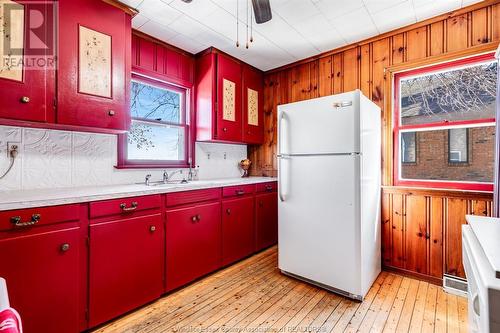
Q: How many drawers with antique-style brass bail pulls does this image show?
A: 4